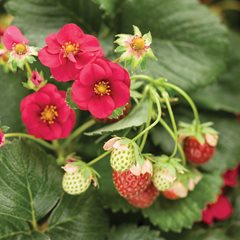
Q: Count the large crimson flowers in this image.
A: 3